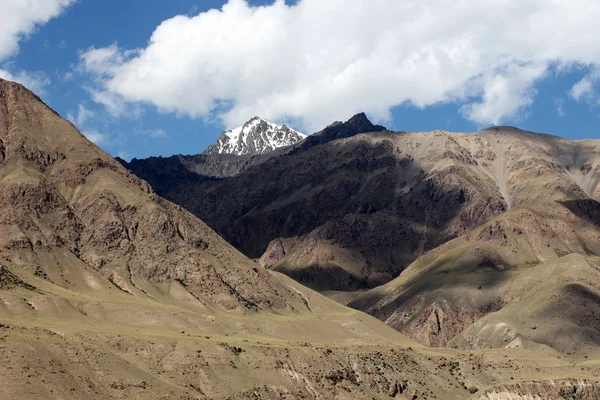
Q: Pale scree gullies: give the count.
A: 2